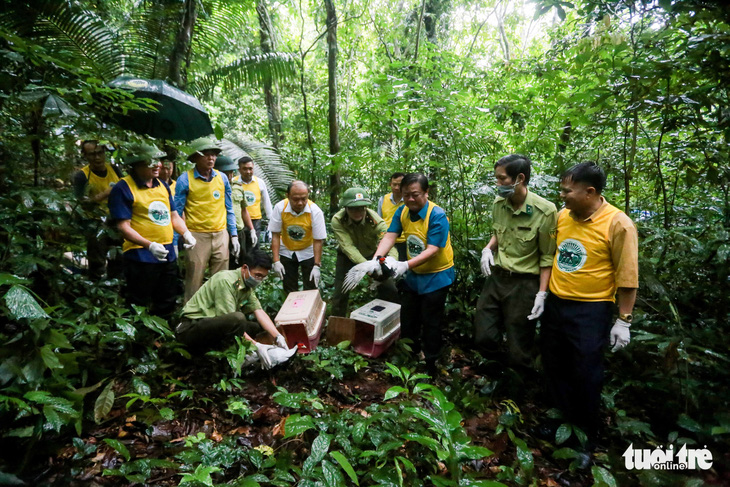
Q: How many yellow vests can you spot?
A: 9